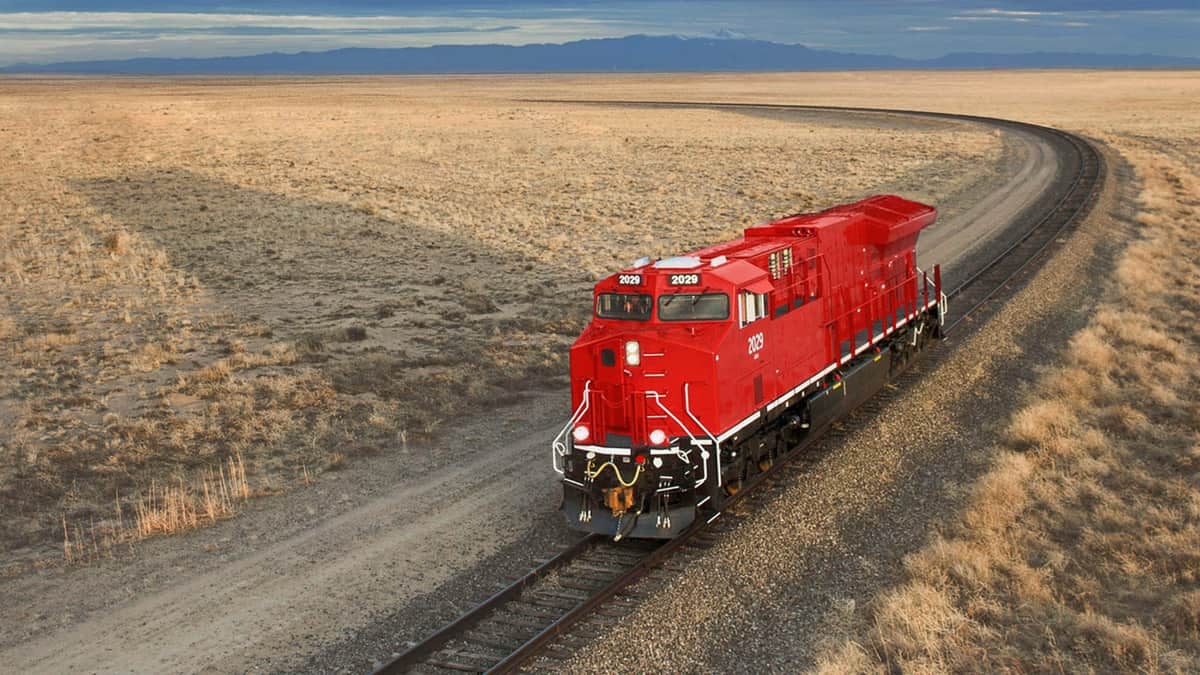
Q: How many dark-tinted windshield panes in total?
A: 2